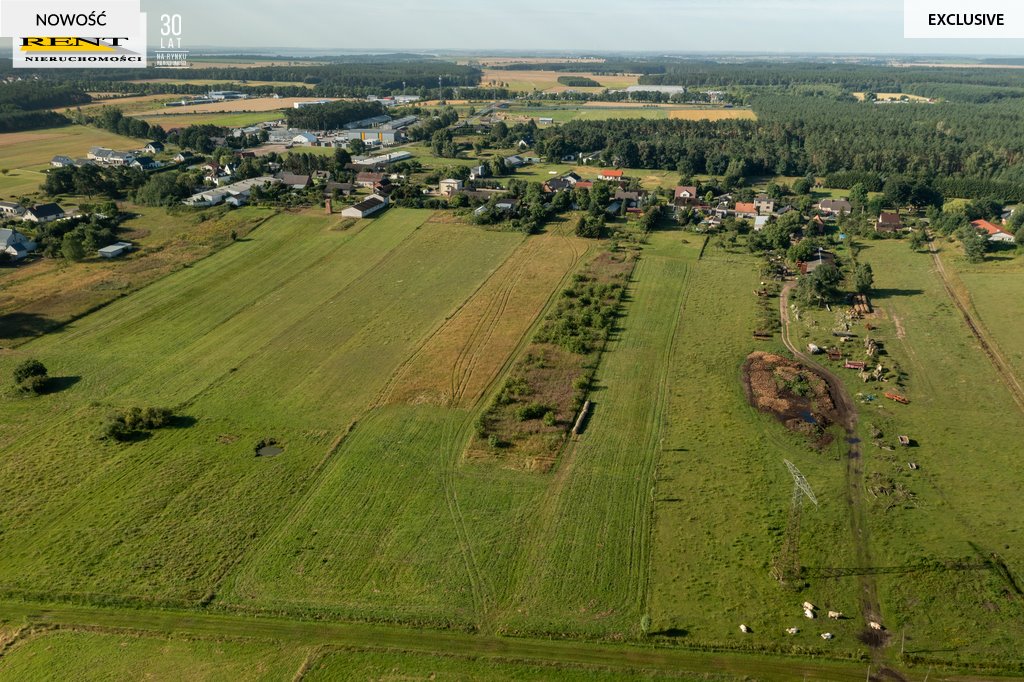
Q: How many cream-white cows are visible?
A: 7